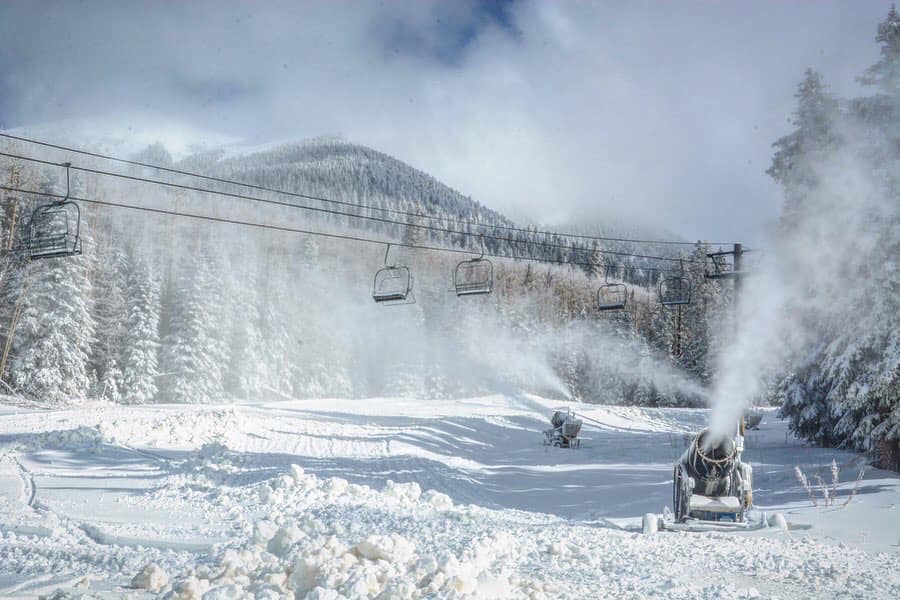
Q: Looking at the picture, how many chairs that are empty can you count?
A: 5